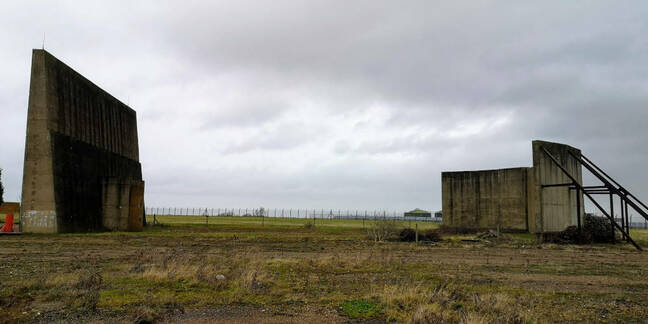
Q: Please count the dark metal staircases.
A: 0